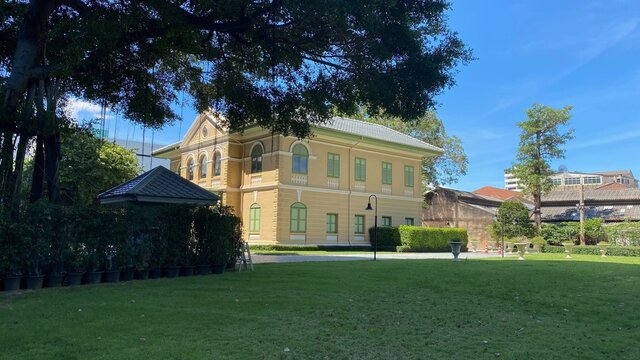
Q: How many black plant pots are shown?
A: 13